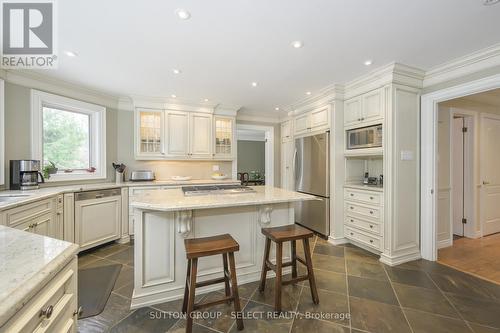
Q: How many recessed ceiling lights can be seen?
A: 10